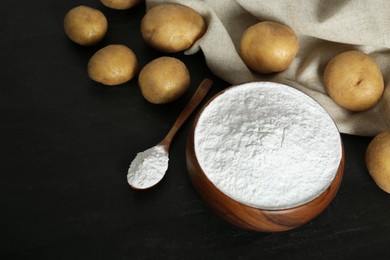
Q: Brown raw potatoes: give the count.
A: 8